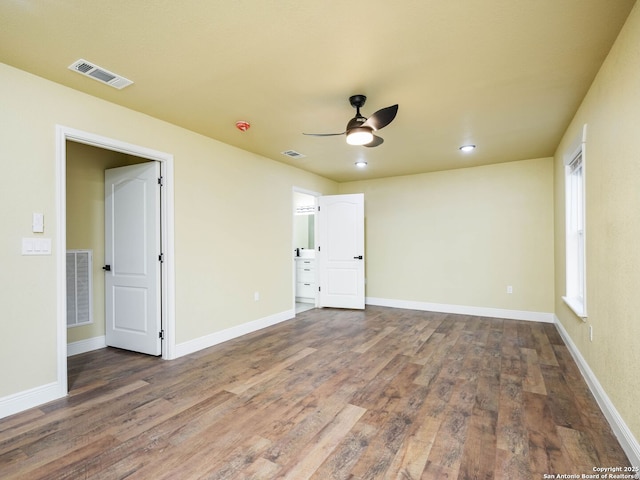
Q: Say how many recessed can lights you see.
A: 2